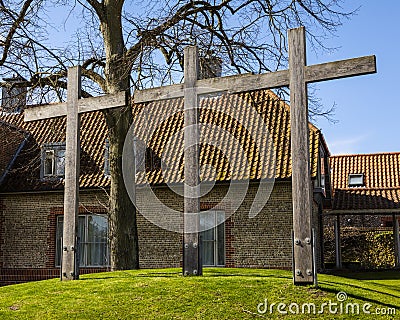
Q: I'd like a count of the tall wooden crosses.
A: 3